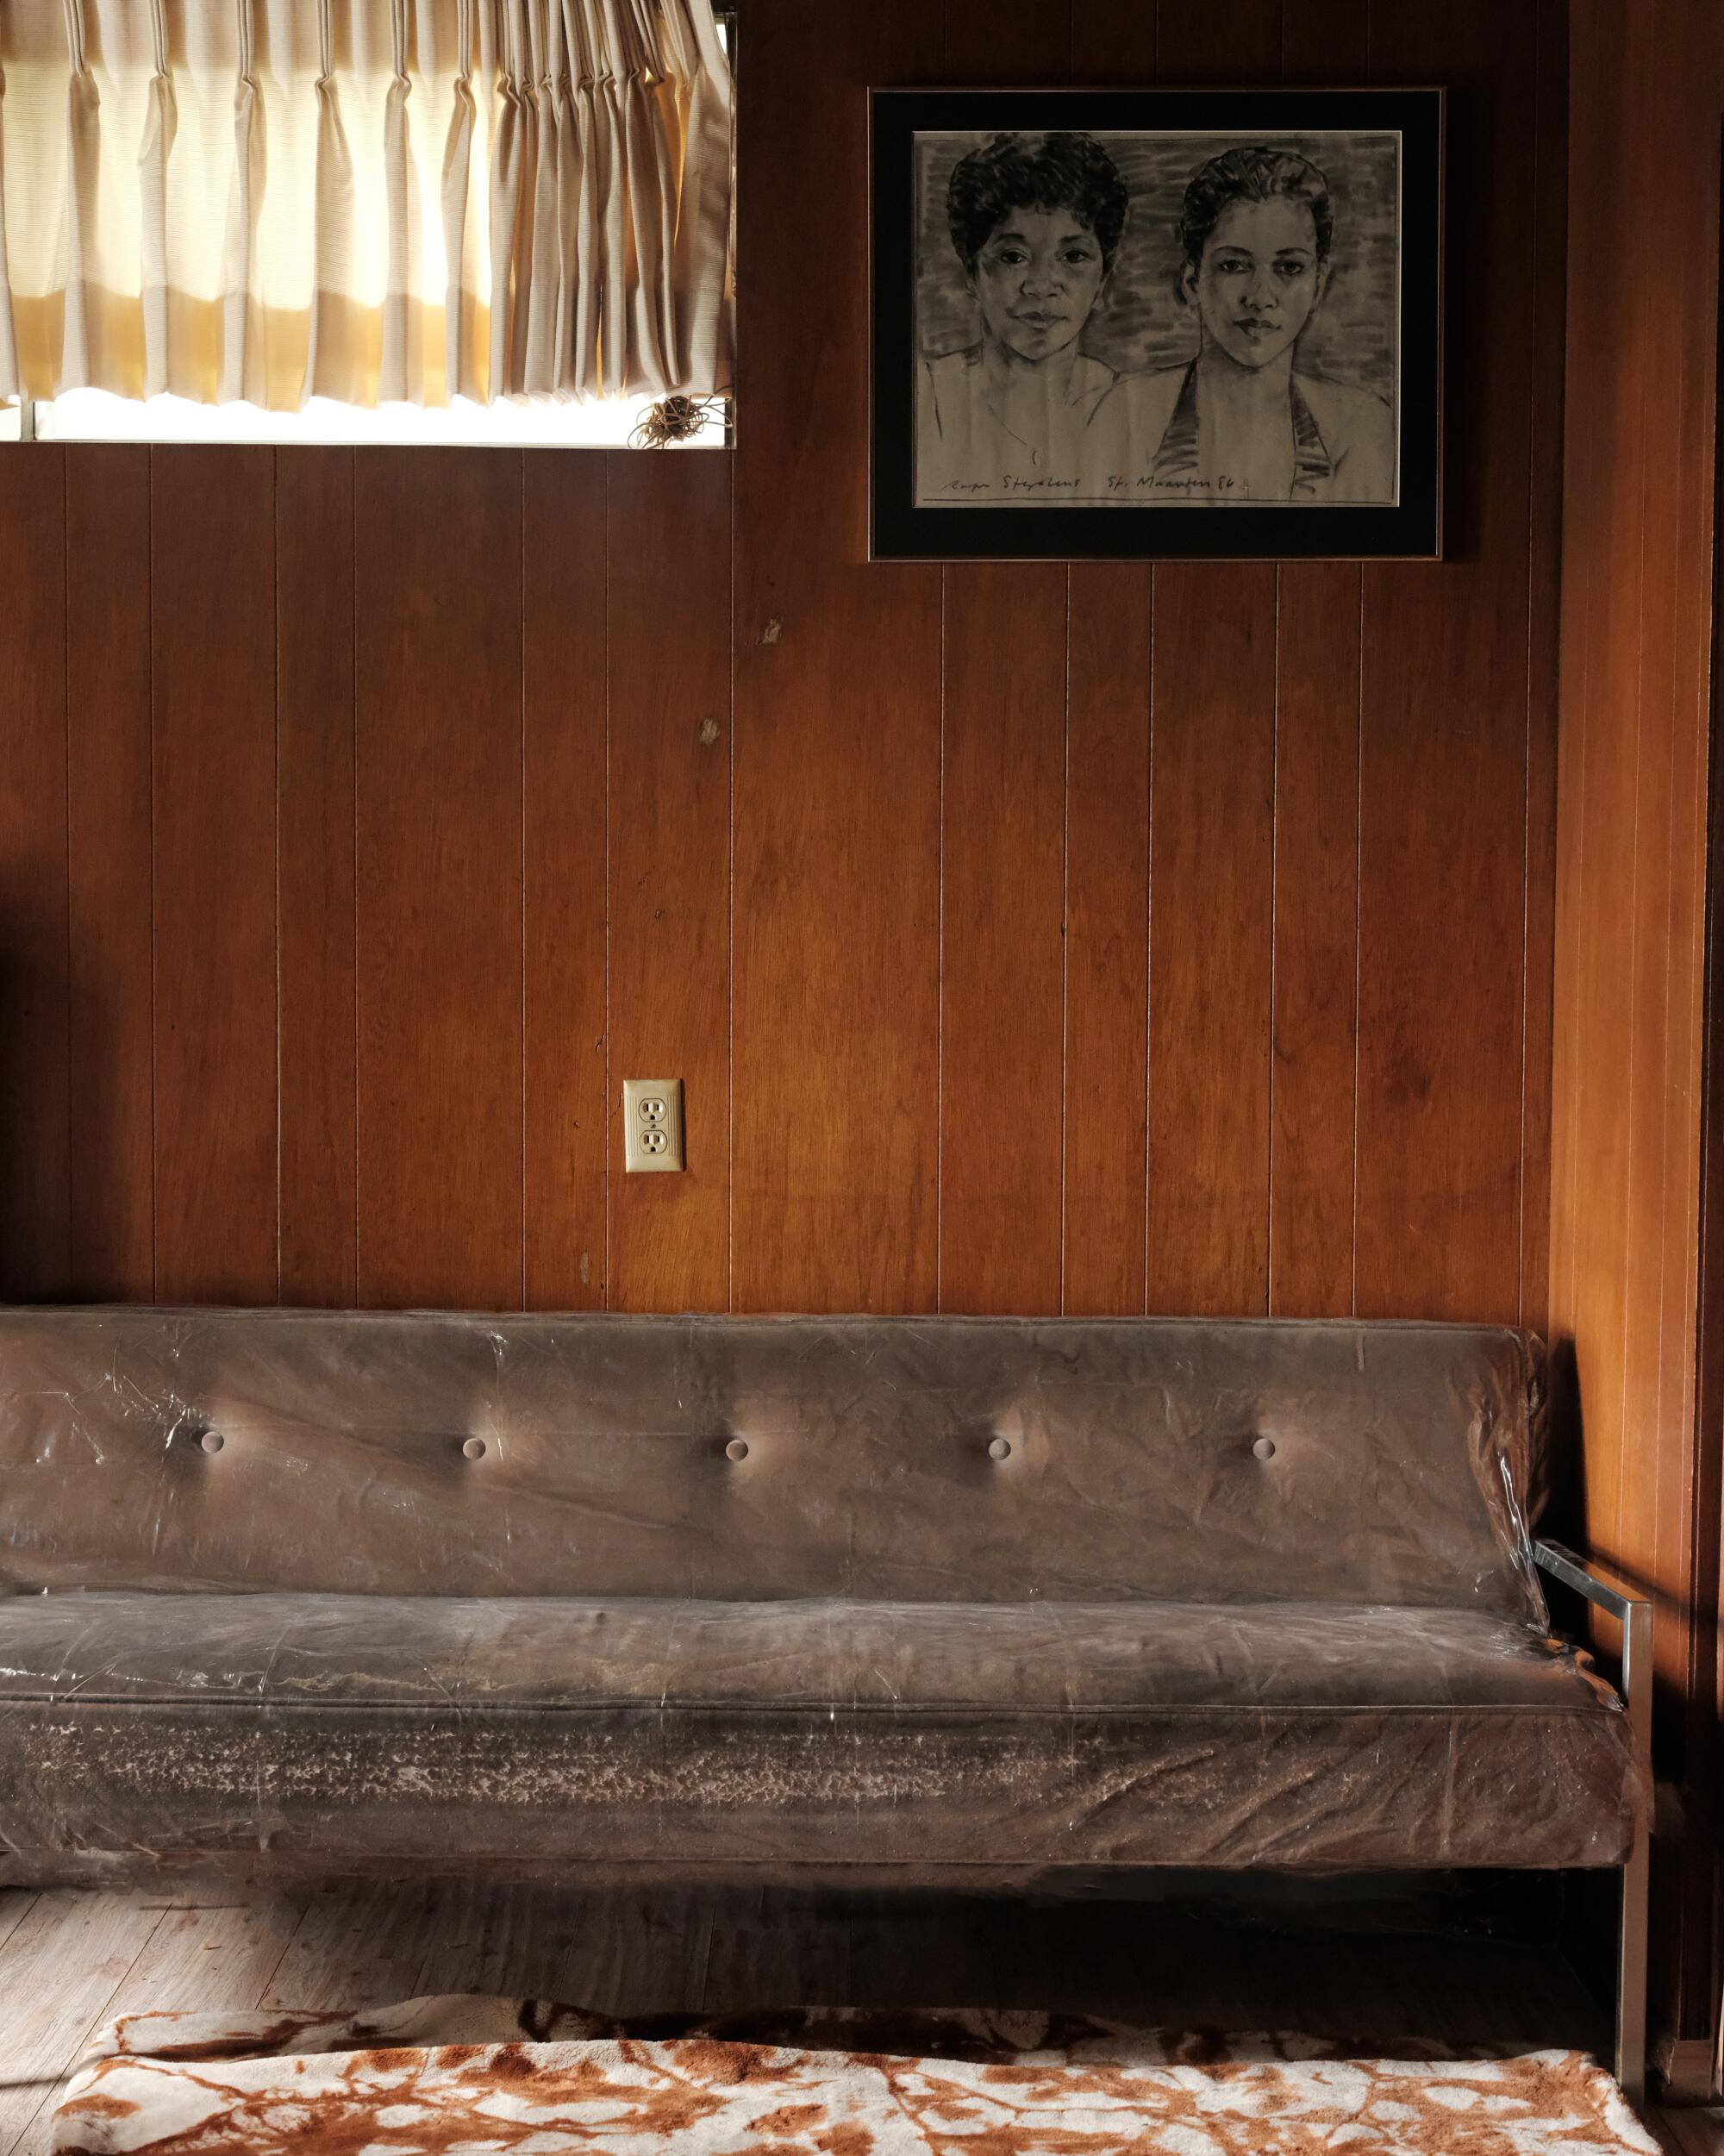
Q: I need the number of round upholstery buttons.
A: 5